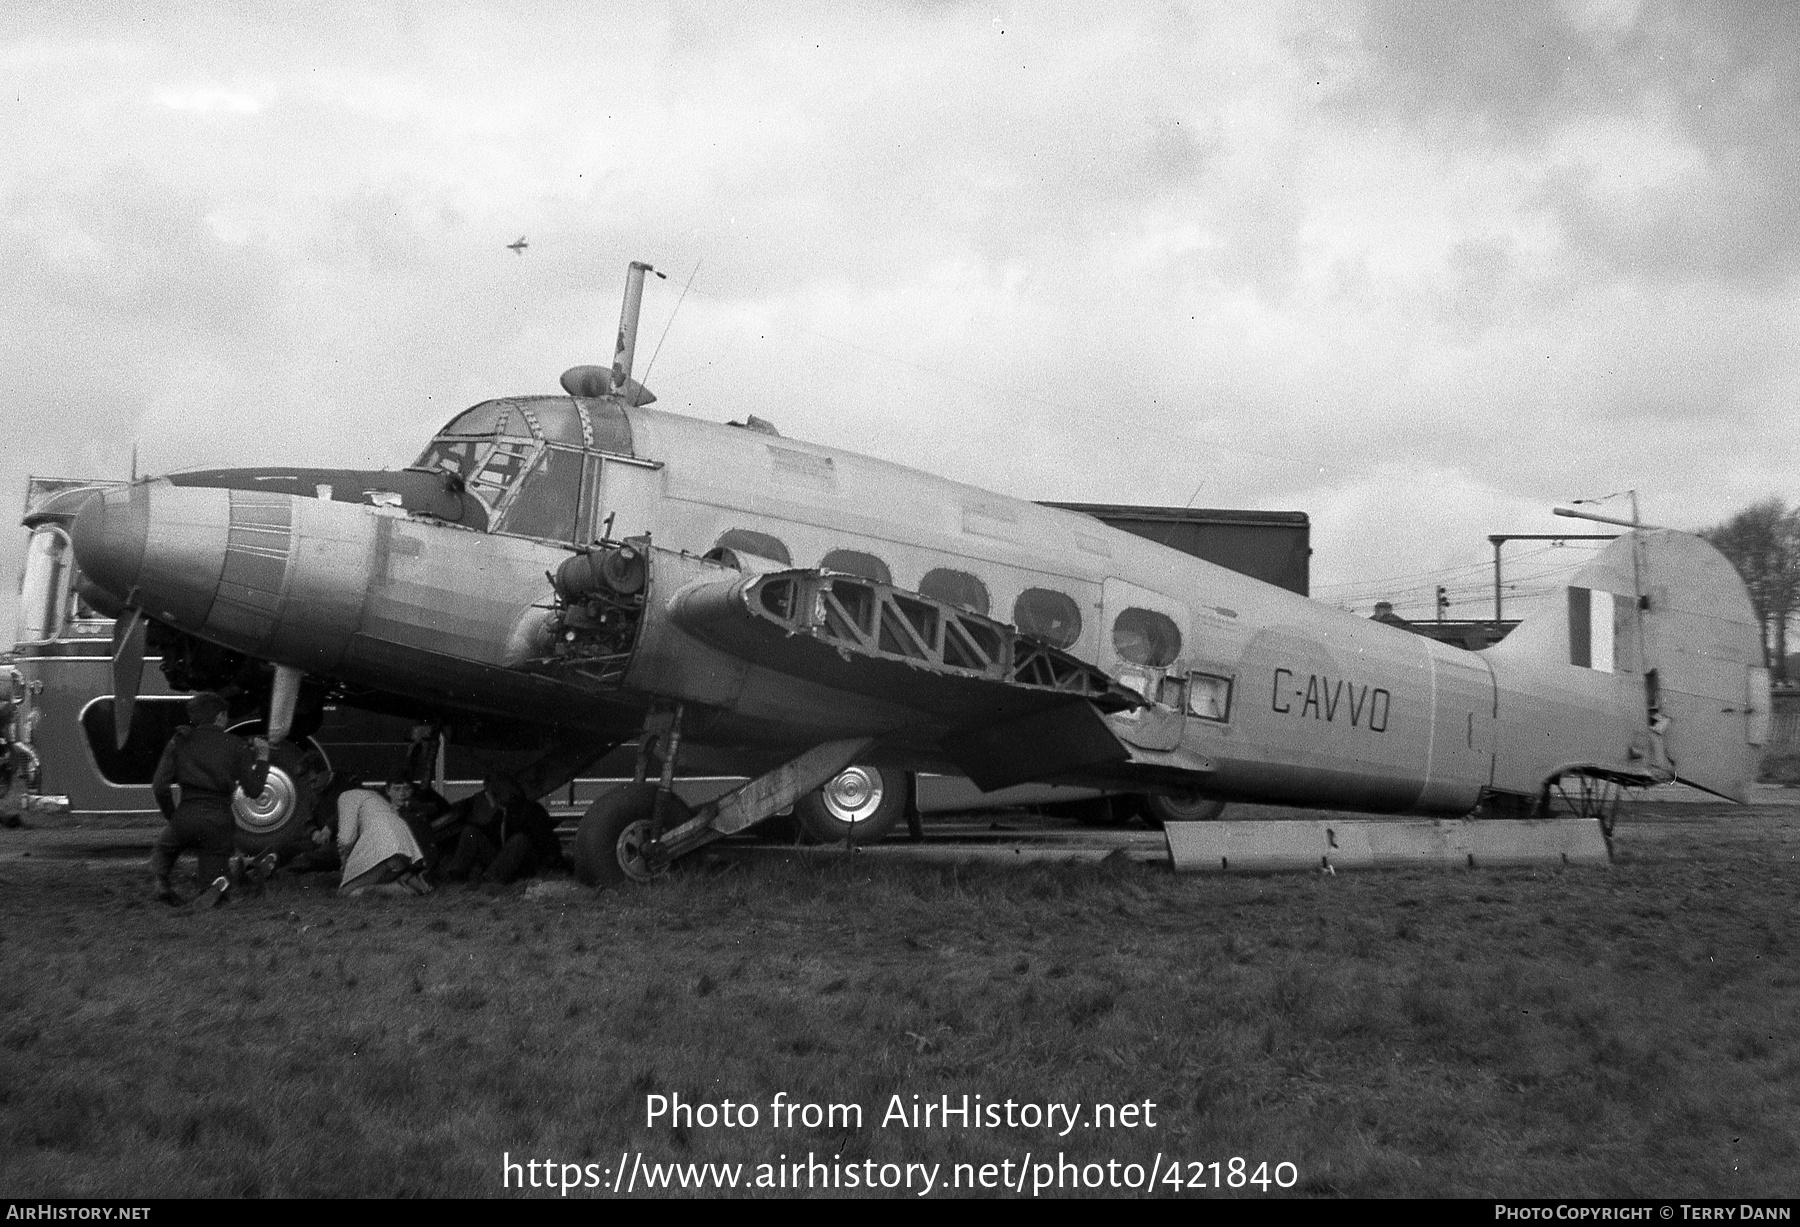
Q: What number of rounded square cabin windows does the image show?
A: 5